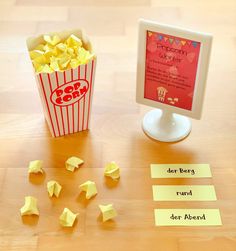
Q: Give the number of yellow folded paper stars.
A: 8